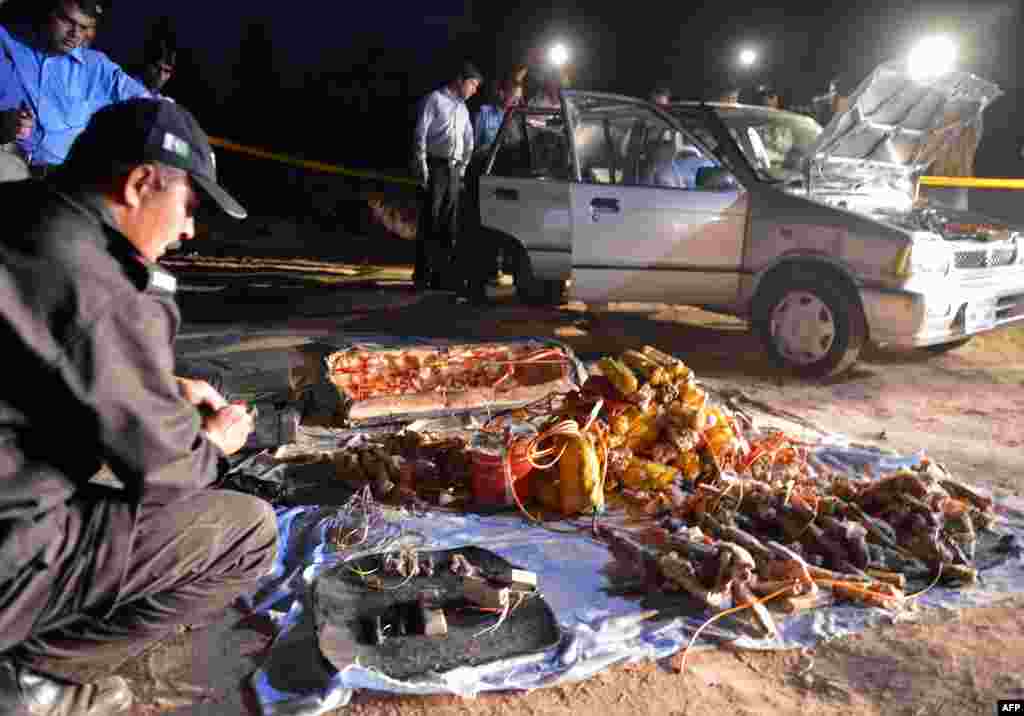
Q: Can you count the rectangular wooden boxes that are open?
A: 1